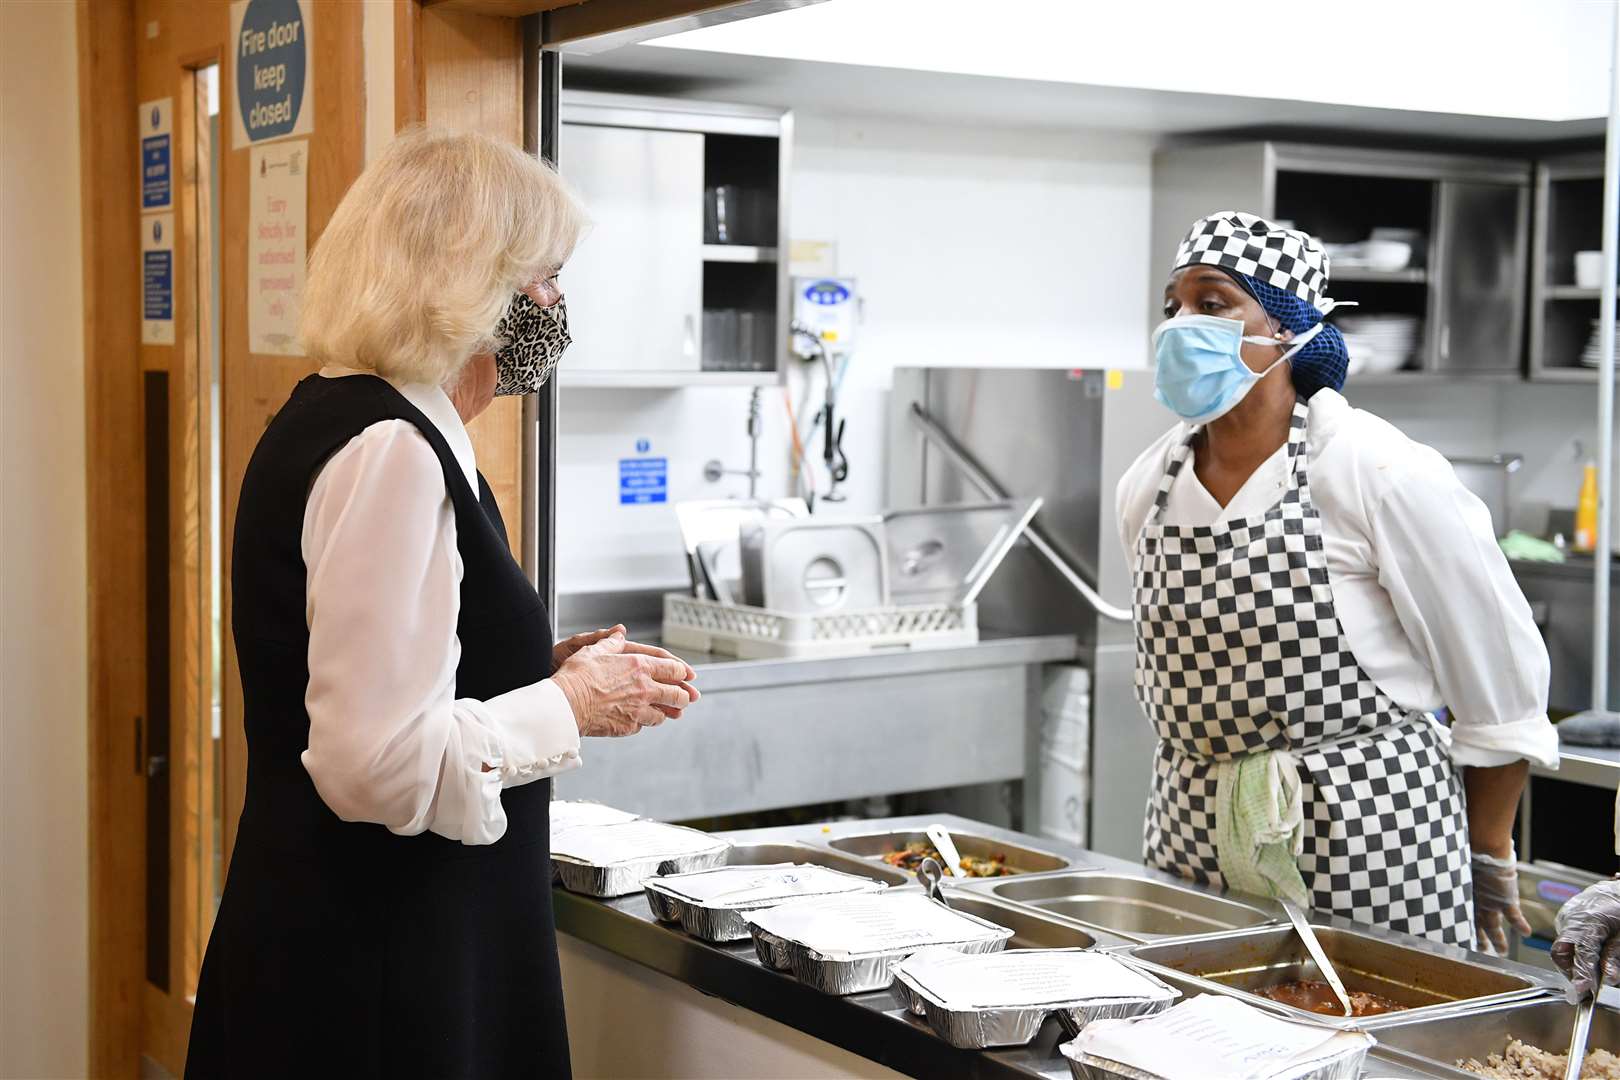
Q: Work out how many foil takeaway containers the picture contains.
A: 6